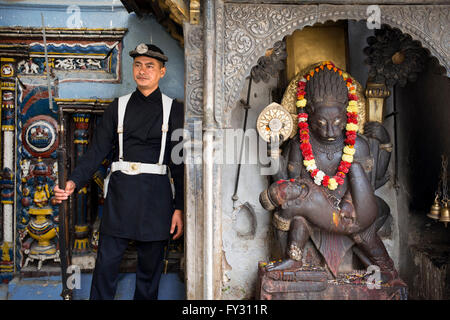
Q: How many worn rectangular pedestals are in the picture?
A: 1